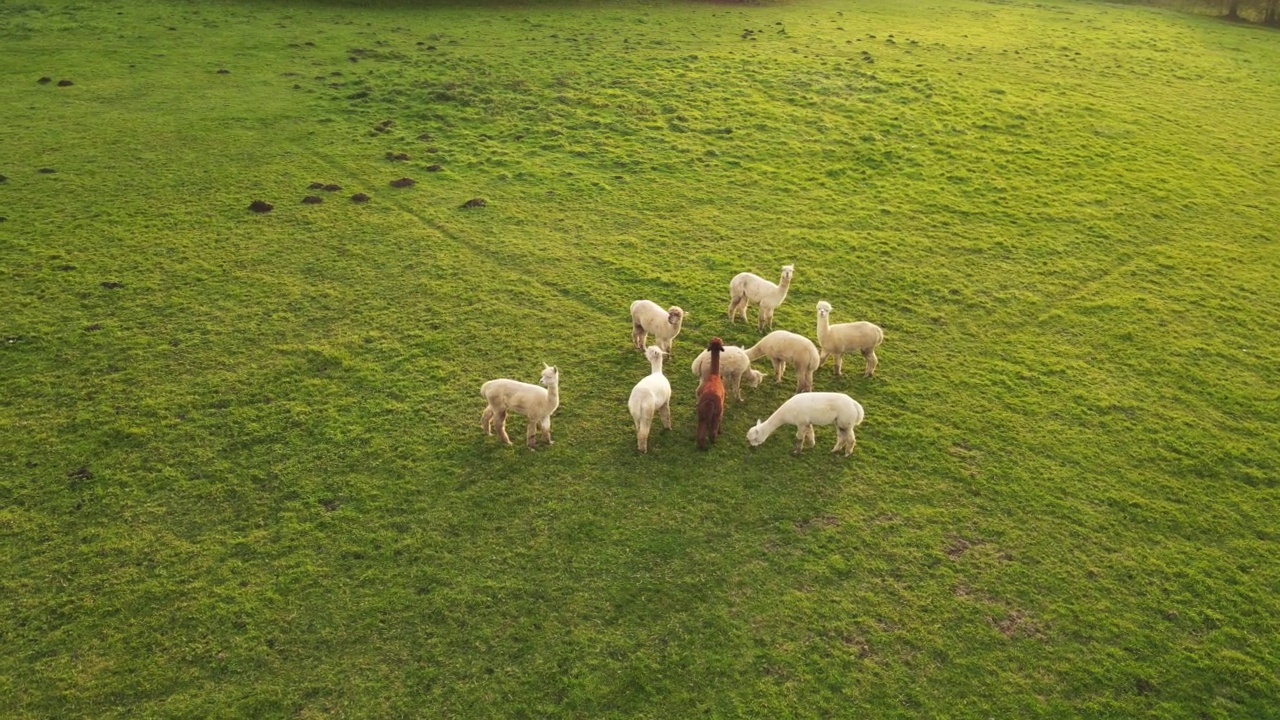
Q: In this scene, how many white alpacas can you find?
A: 8